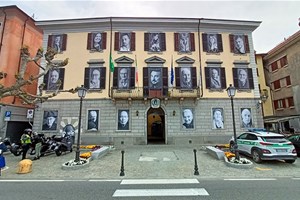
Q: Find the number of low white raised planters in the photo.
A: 2